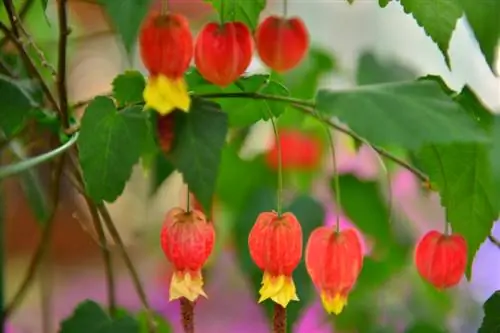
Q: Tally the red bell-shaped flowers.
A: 7